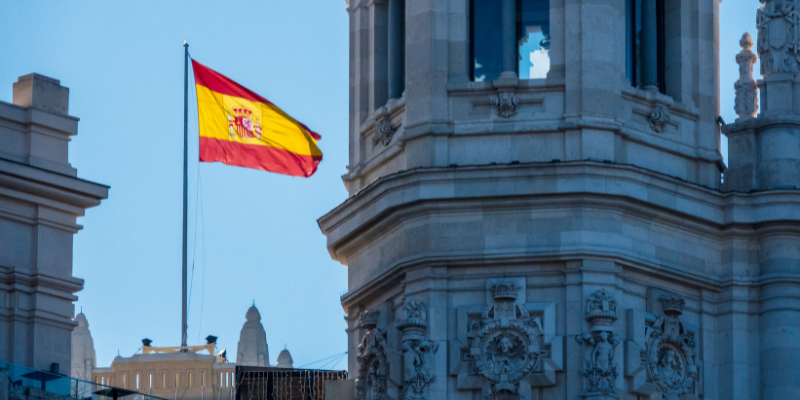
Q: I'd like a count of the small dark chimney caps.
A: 2